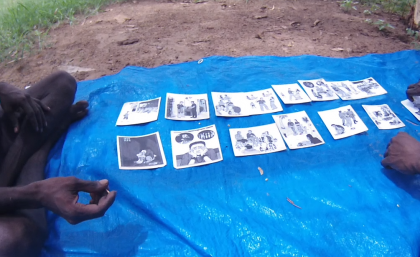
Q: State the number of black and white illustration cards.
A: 15